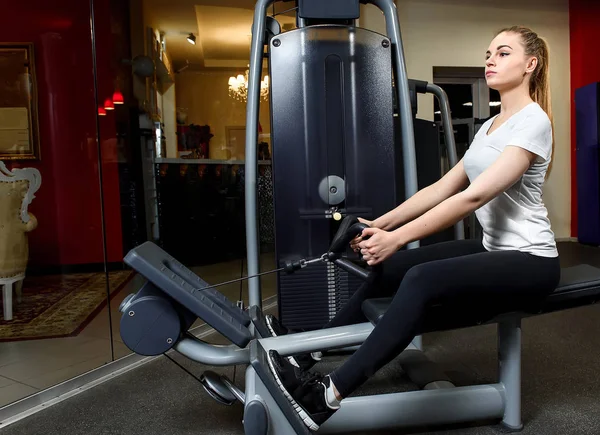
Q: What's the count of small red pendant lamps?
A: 3